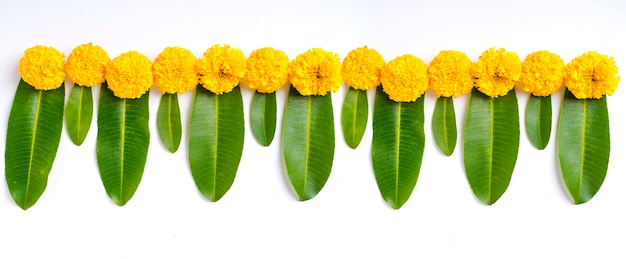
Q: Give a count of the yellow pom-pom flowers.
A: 13